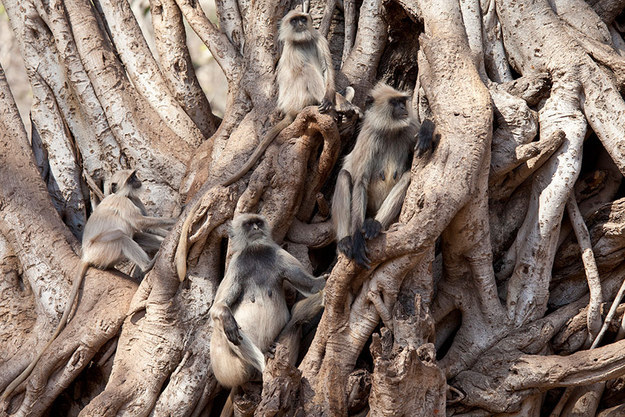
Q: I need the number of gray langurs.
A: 4